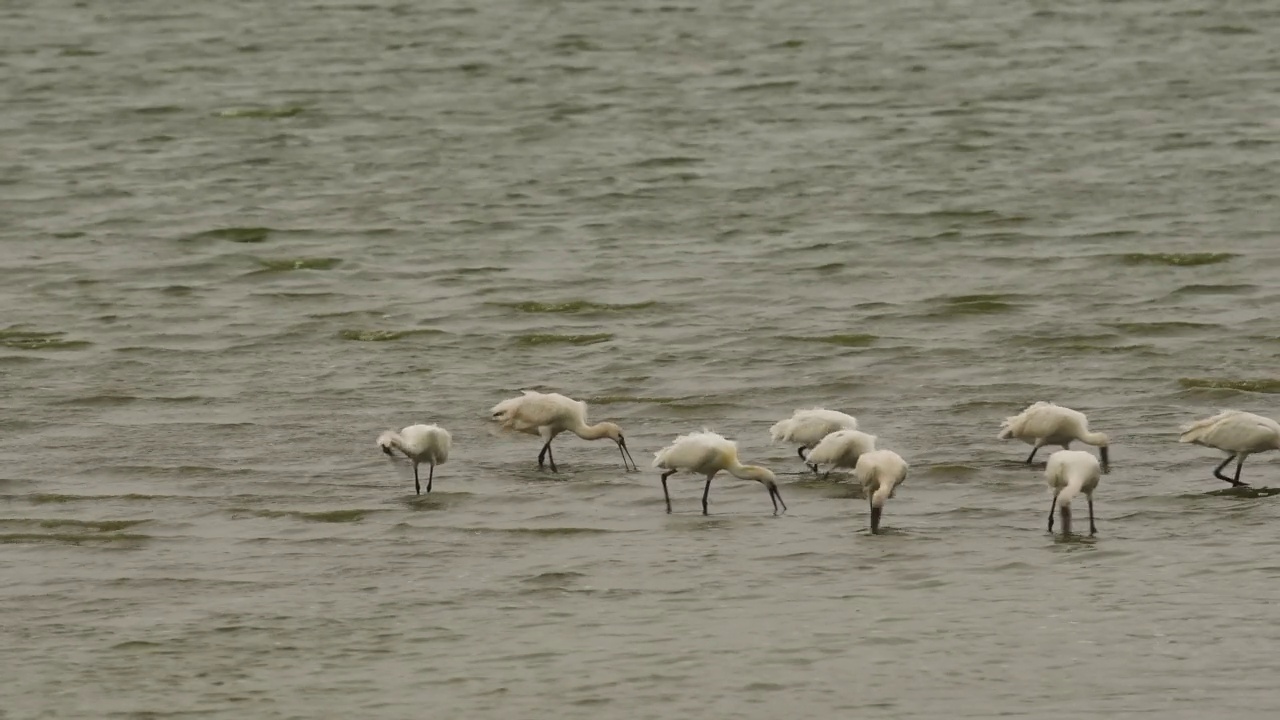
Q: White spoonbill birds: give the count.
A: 9